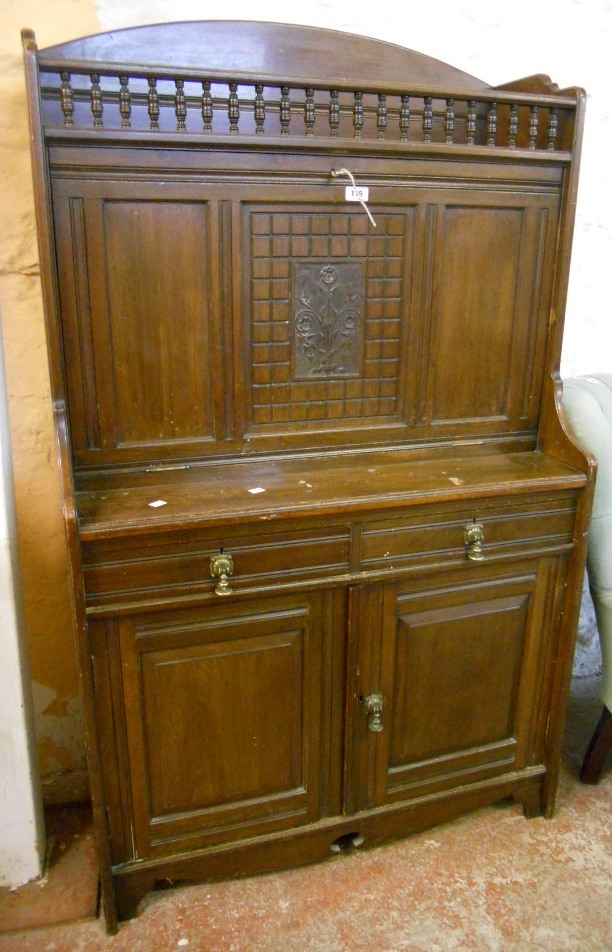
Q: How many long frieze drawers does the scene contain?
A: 2